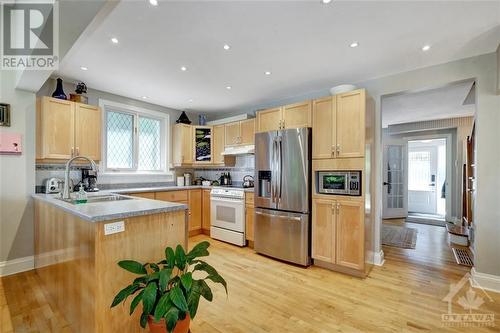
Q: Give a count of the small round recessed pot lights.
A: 12